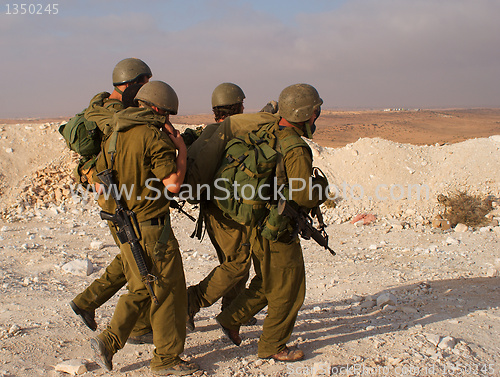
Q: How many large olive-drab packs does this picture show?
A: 2